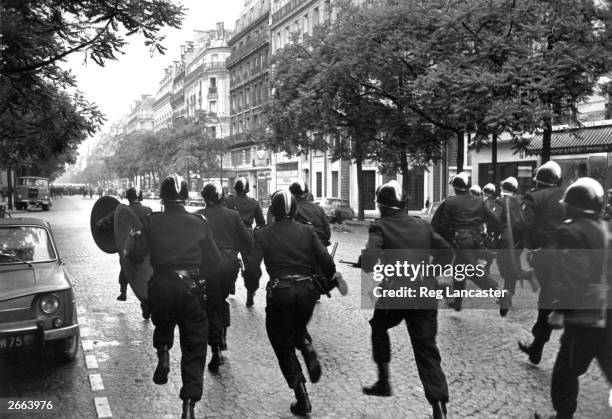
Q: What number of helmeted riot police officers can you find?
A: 13